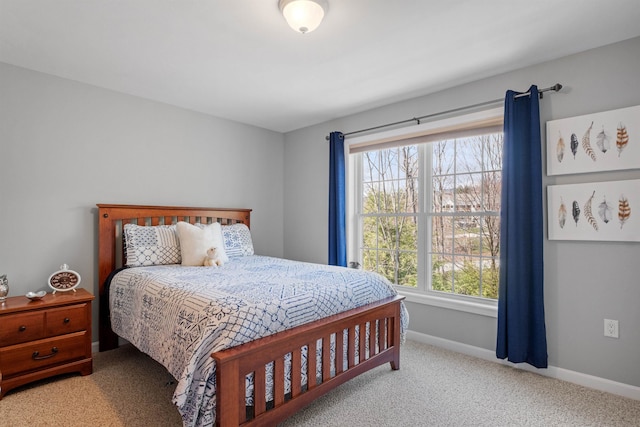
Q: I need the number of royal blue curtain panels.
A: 2